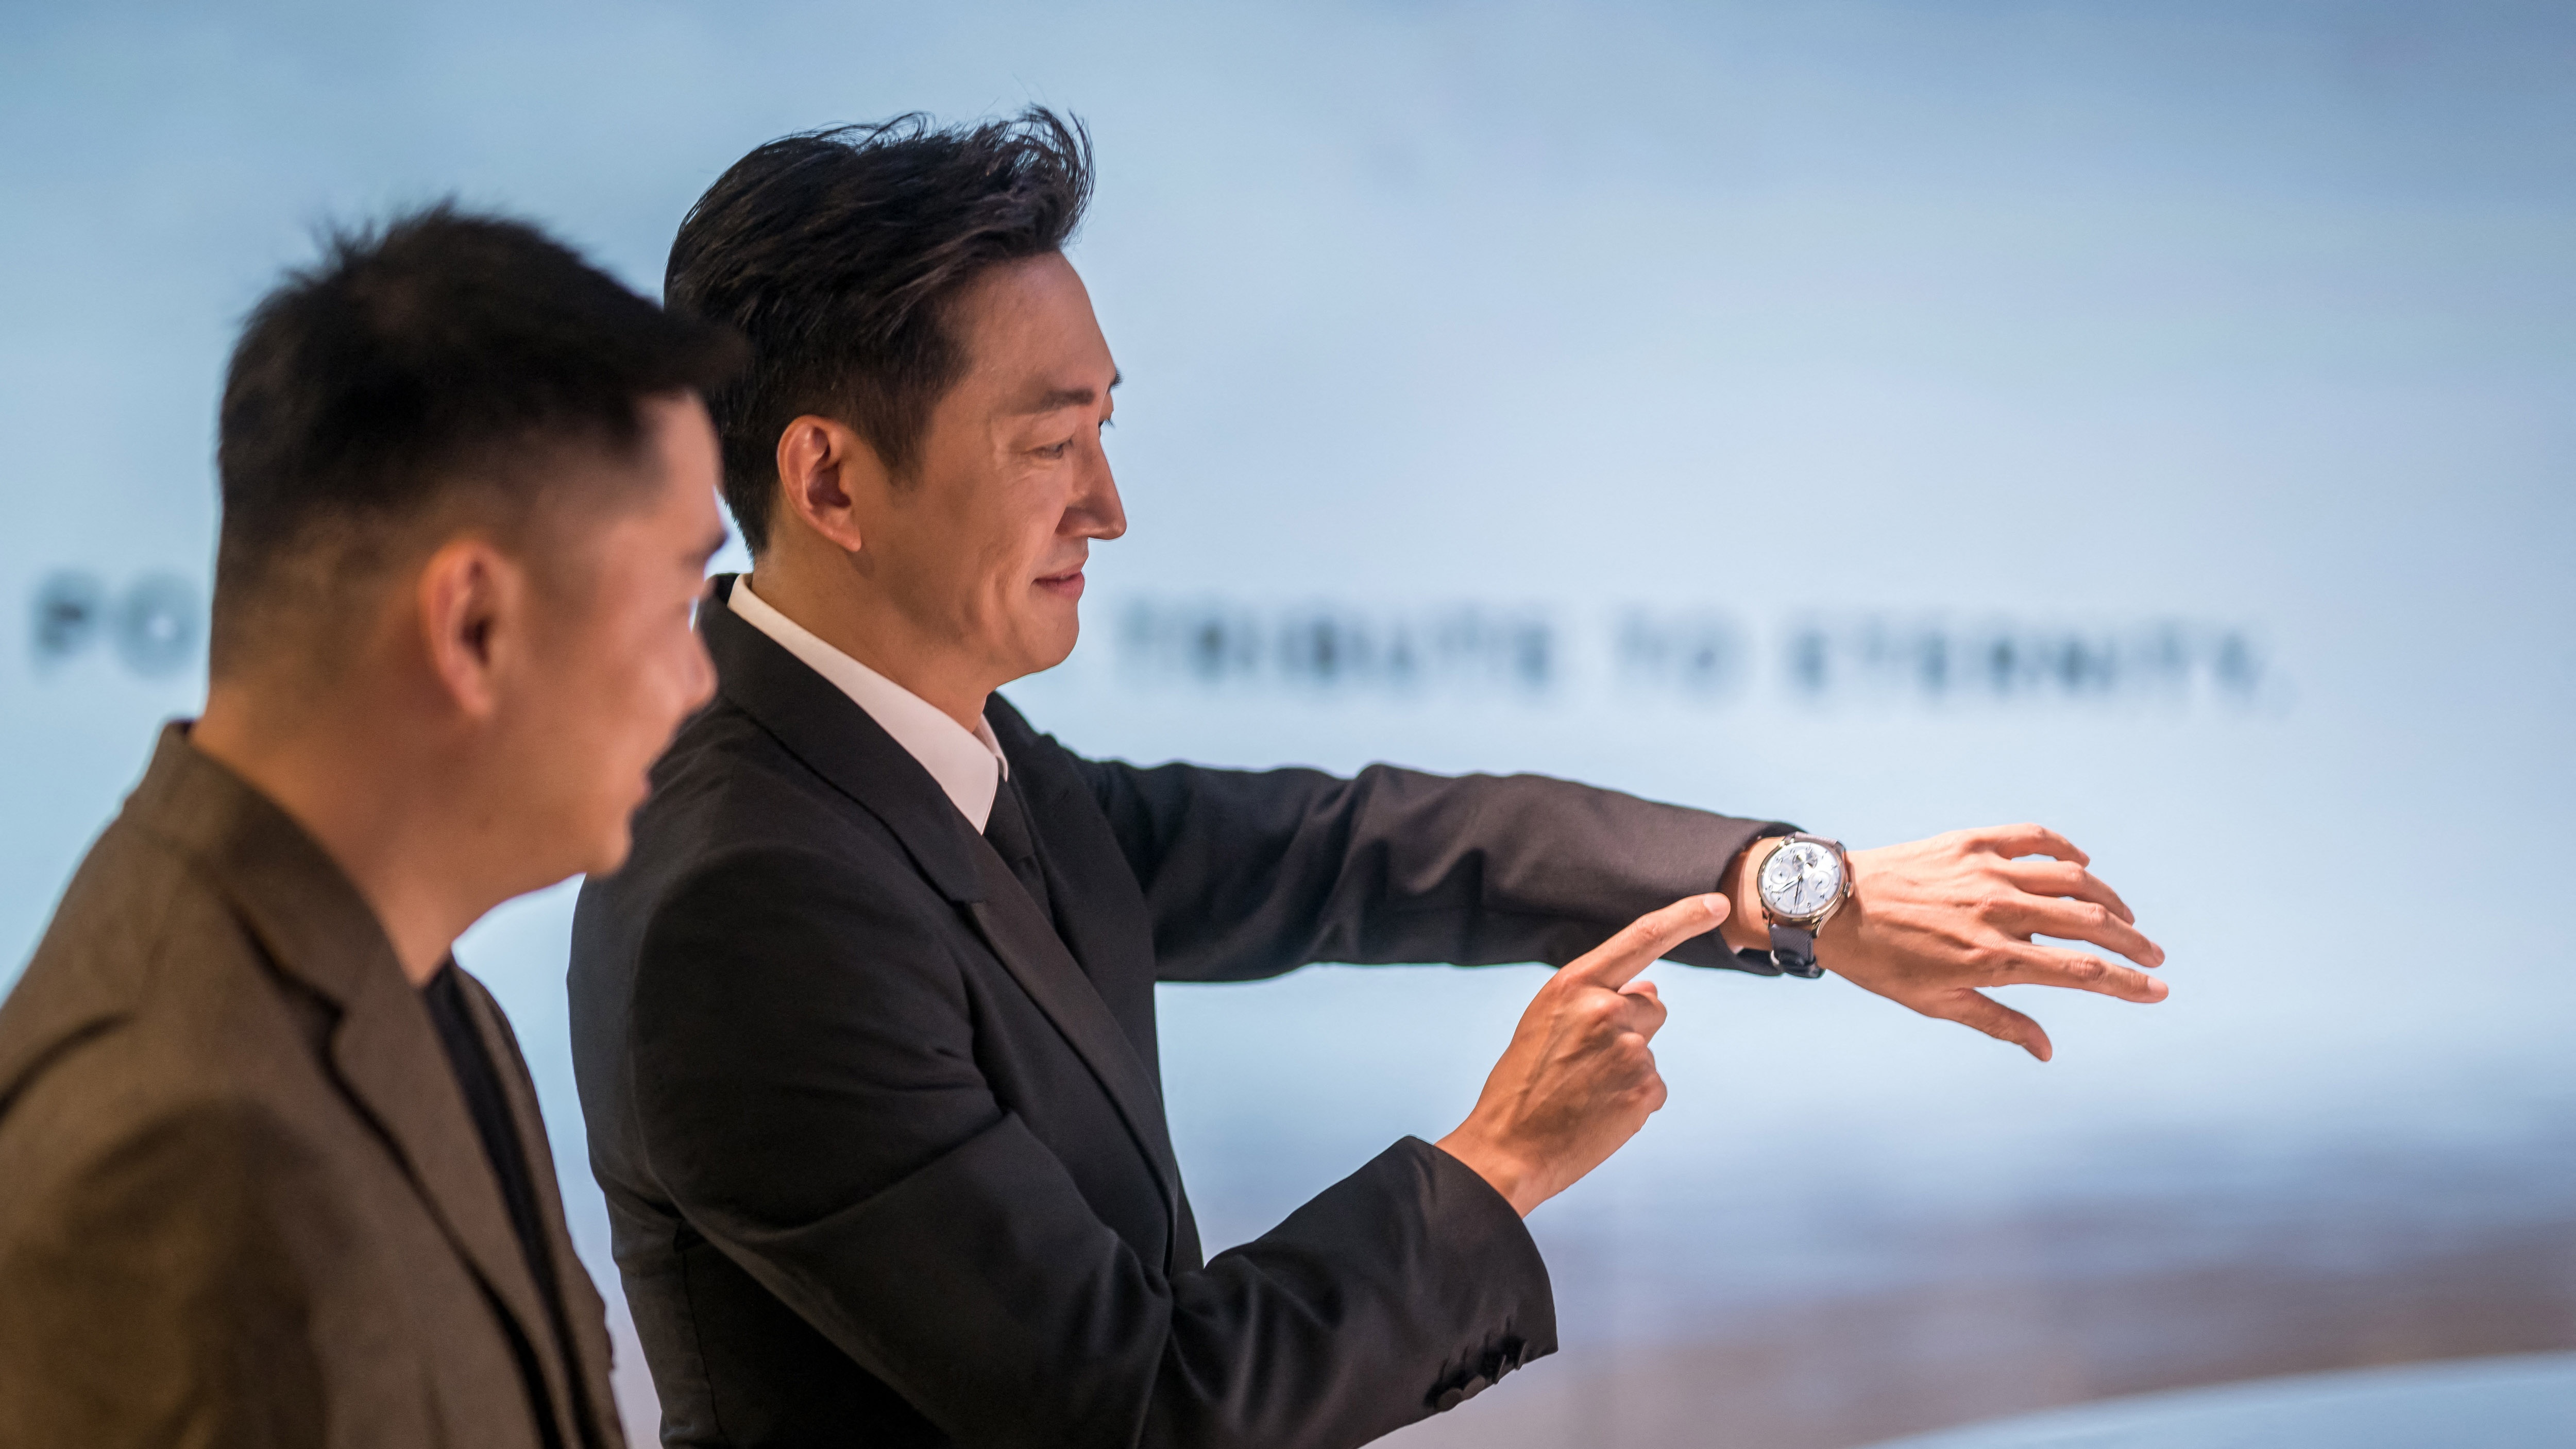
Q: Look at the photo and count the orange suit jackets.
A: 0